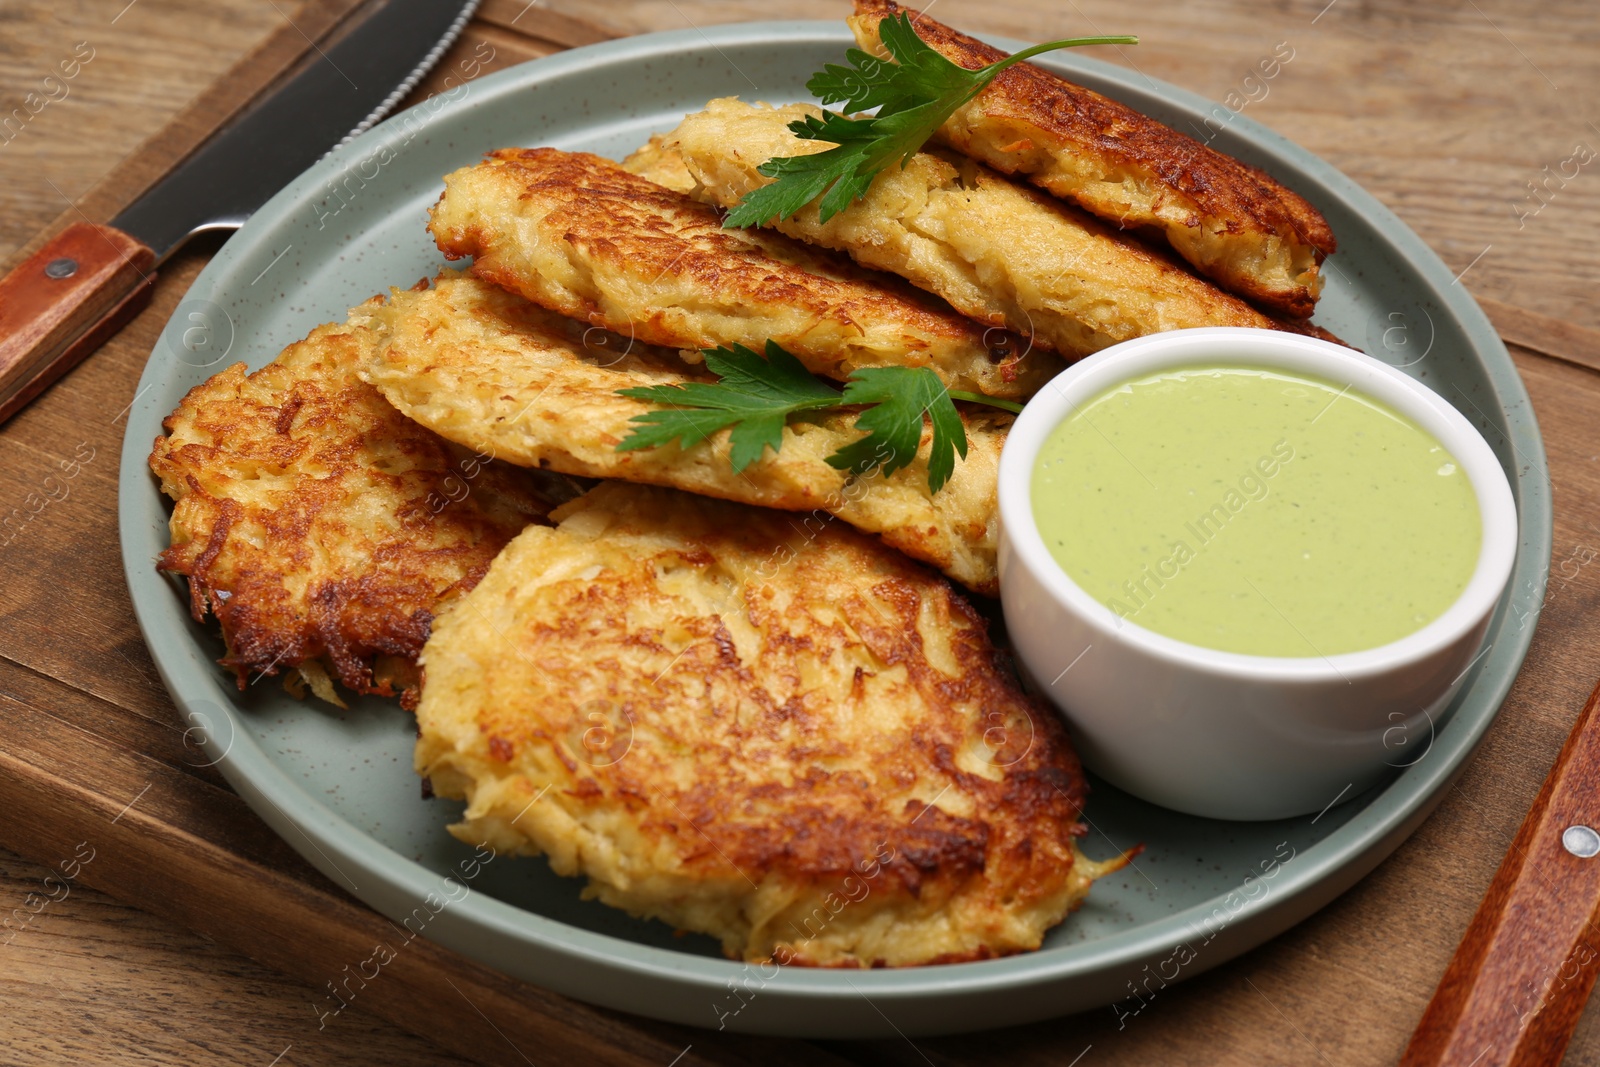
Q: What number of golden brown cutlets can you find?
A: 6